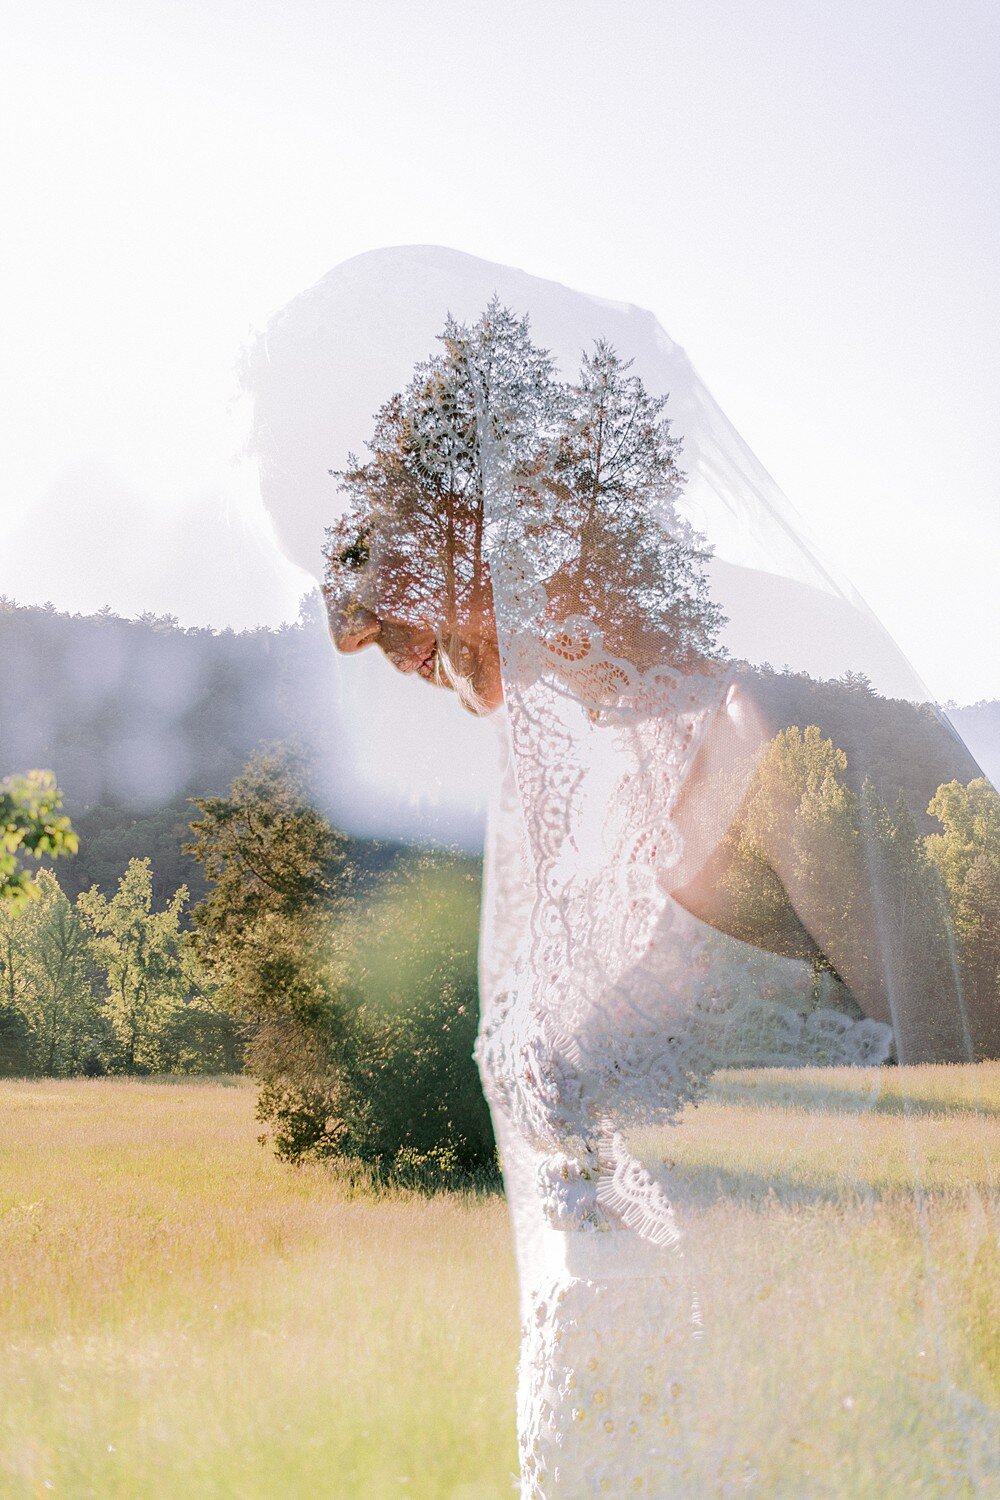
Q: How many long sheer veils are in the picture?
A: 1